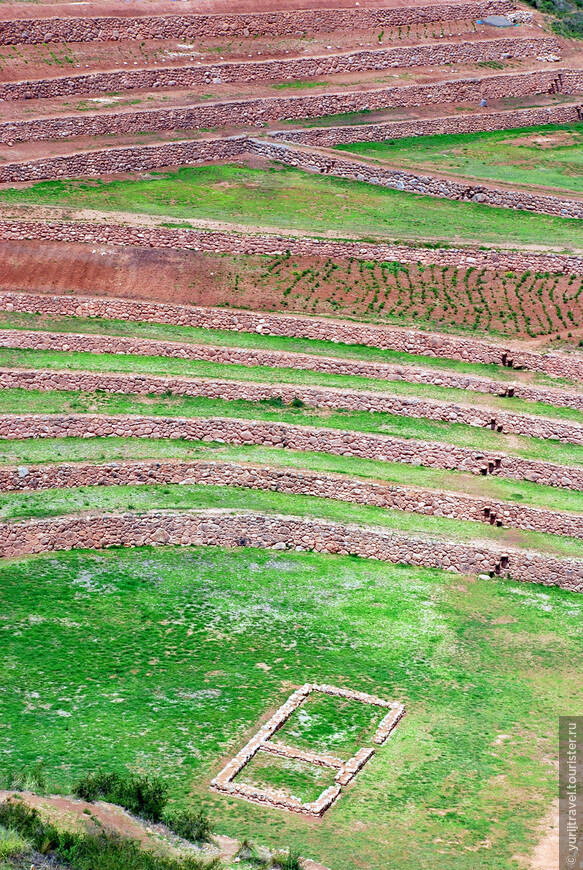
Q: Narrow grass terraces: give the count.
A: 5